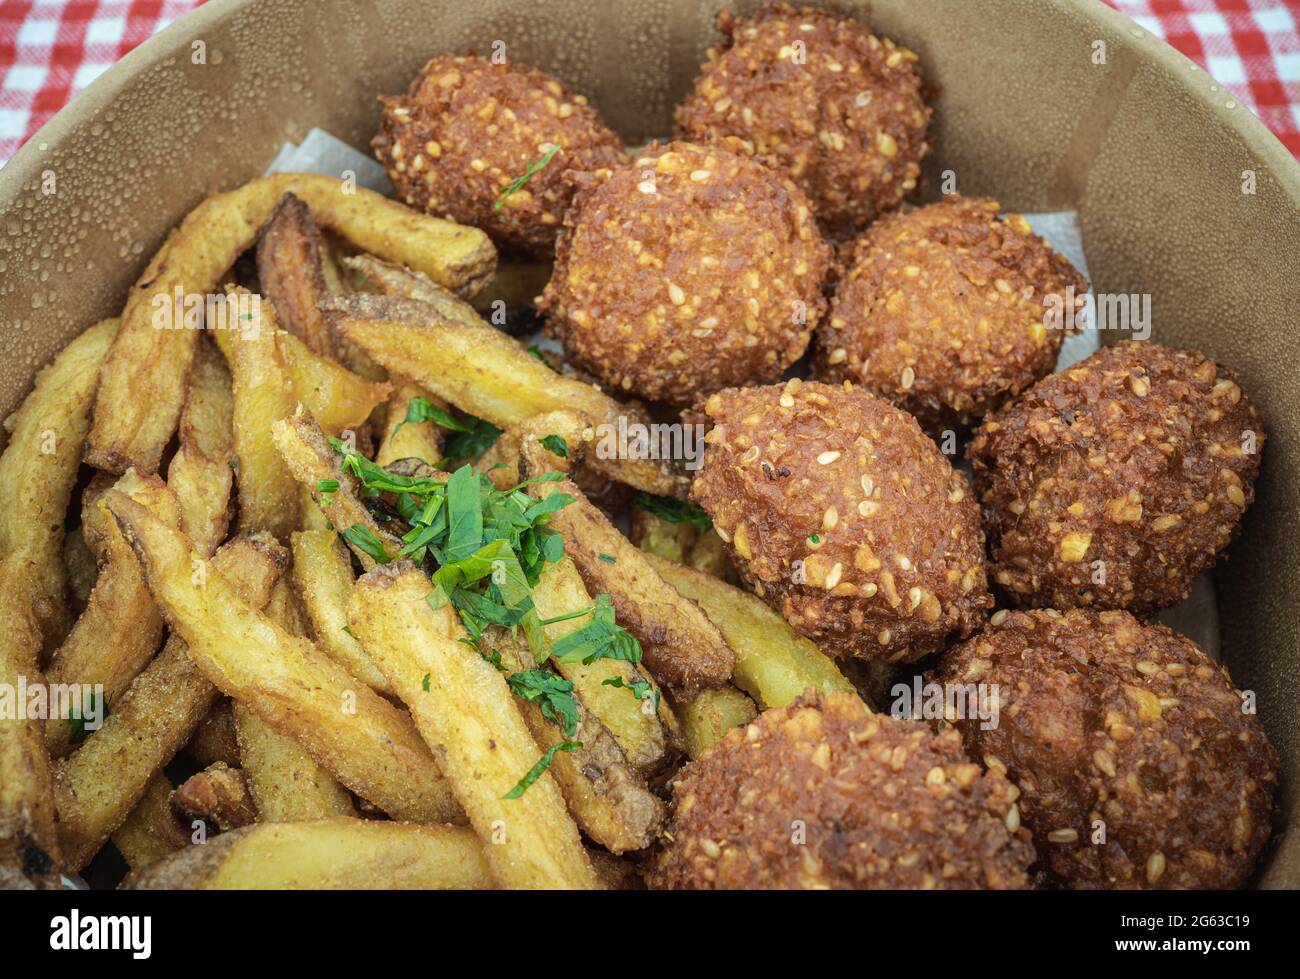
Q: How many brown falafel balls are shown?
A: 8